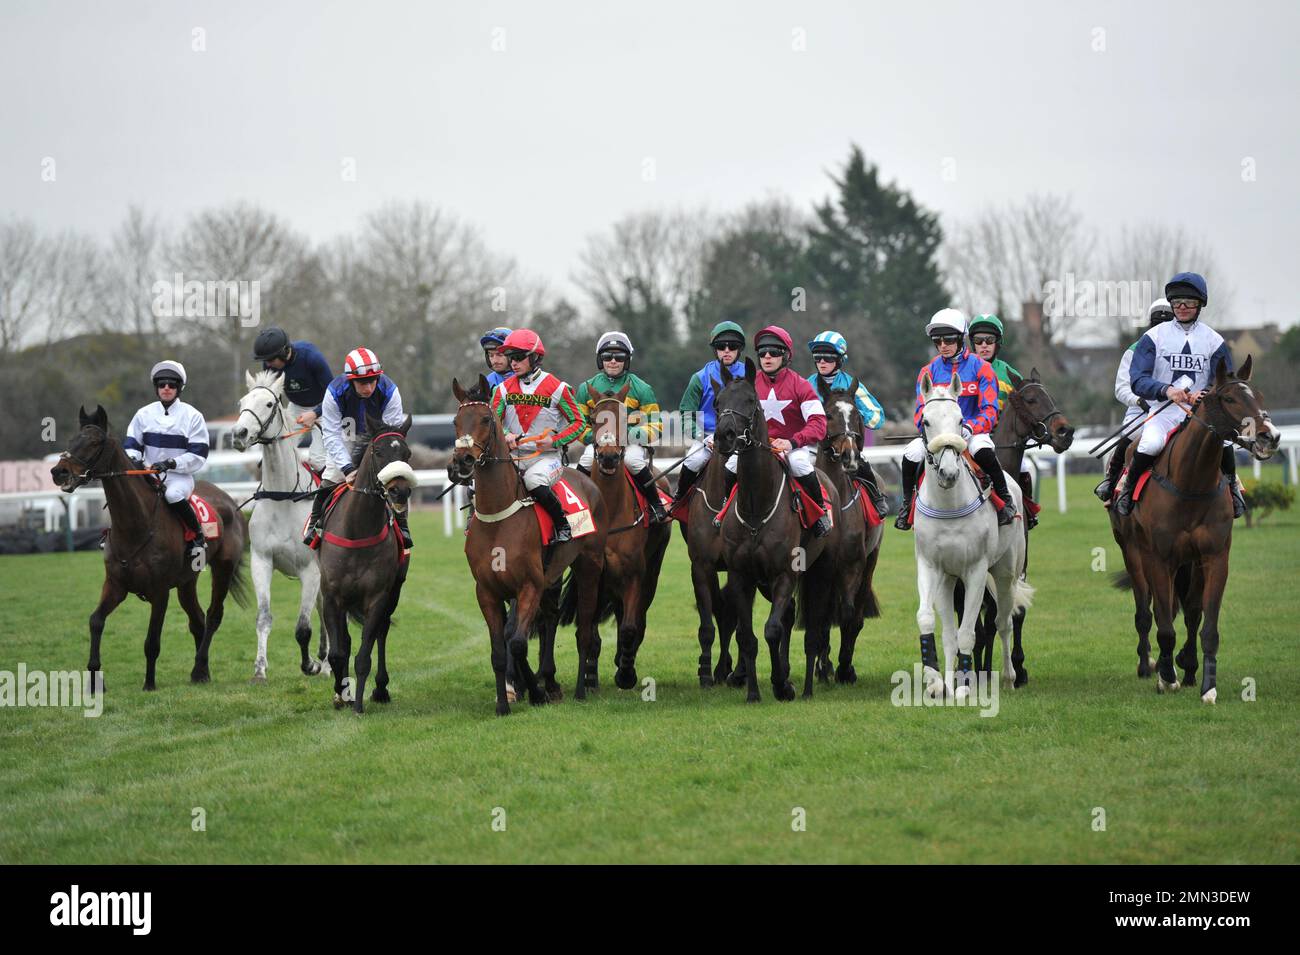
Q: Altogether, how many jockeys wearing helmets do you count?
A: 13